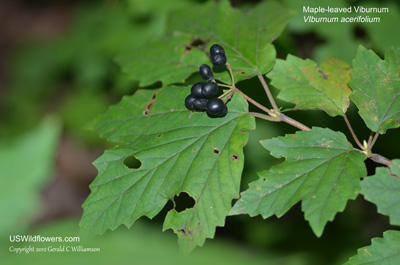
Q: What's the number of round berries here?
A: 9